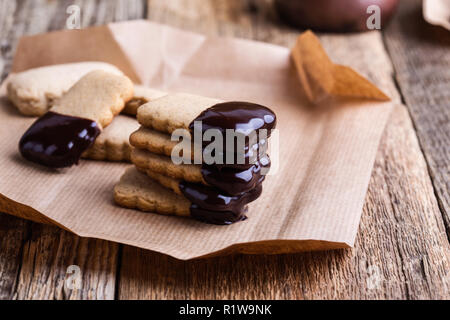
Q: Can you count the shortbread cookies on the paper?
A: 9